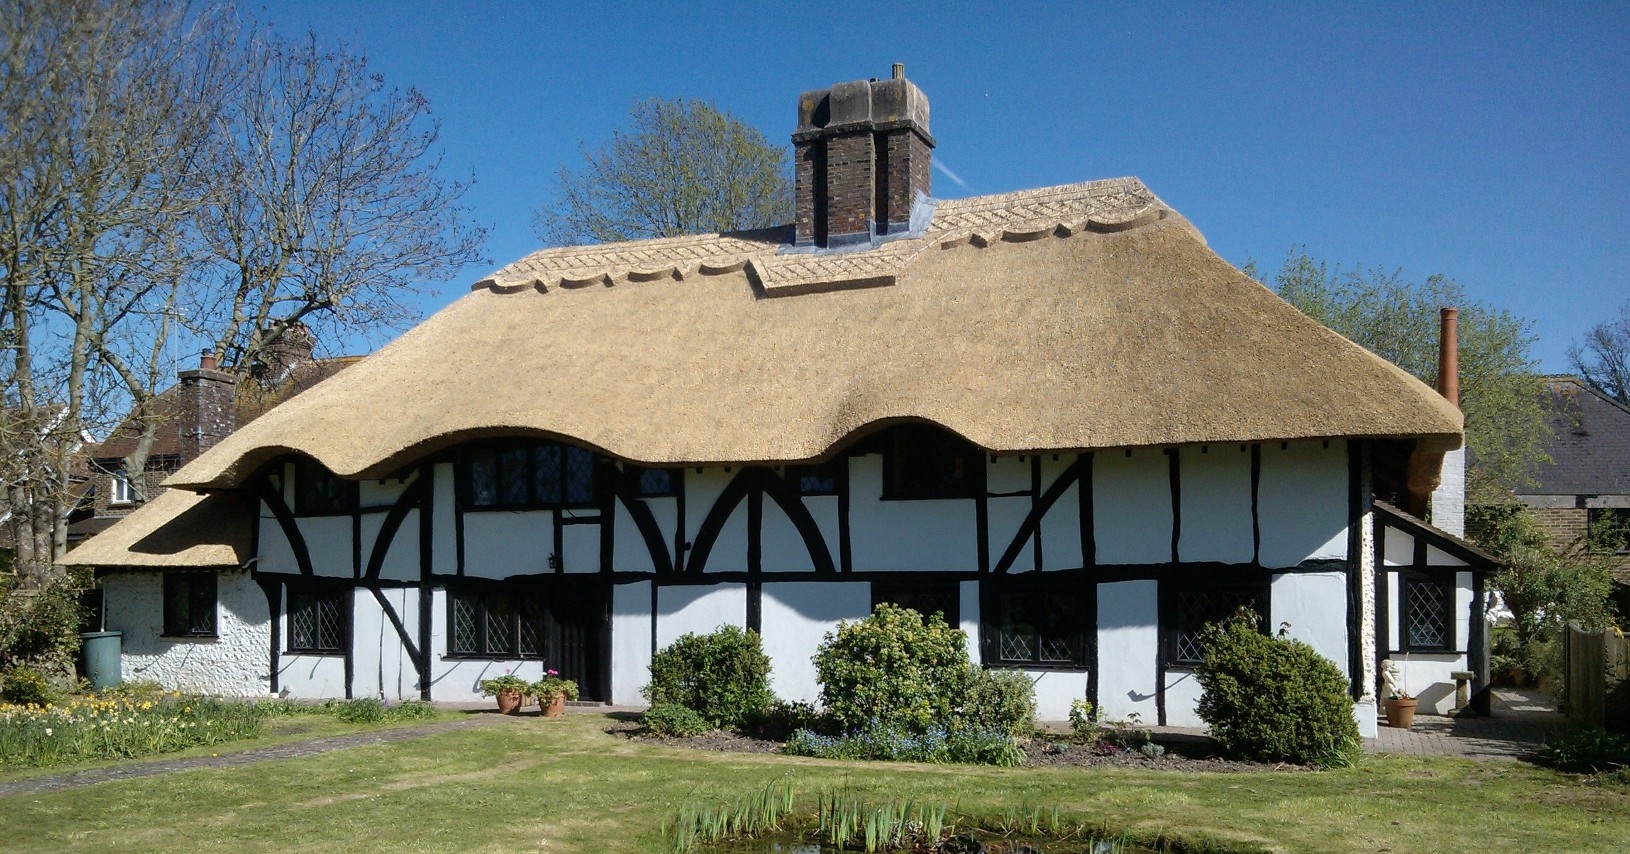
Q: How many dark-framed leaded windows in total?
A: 12